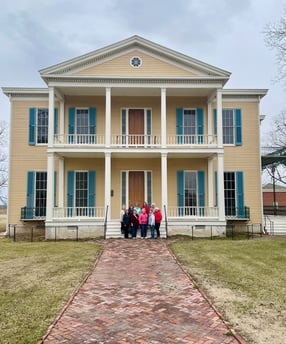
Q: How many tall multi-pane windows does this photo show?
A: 8